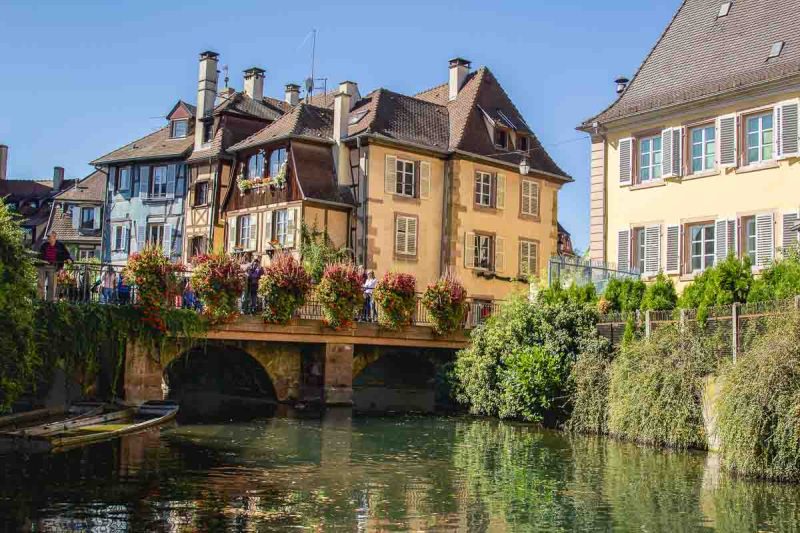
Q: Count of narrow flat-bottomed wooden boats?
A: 2